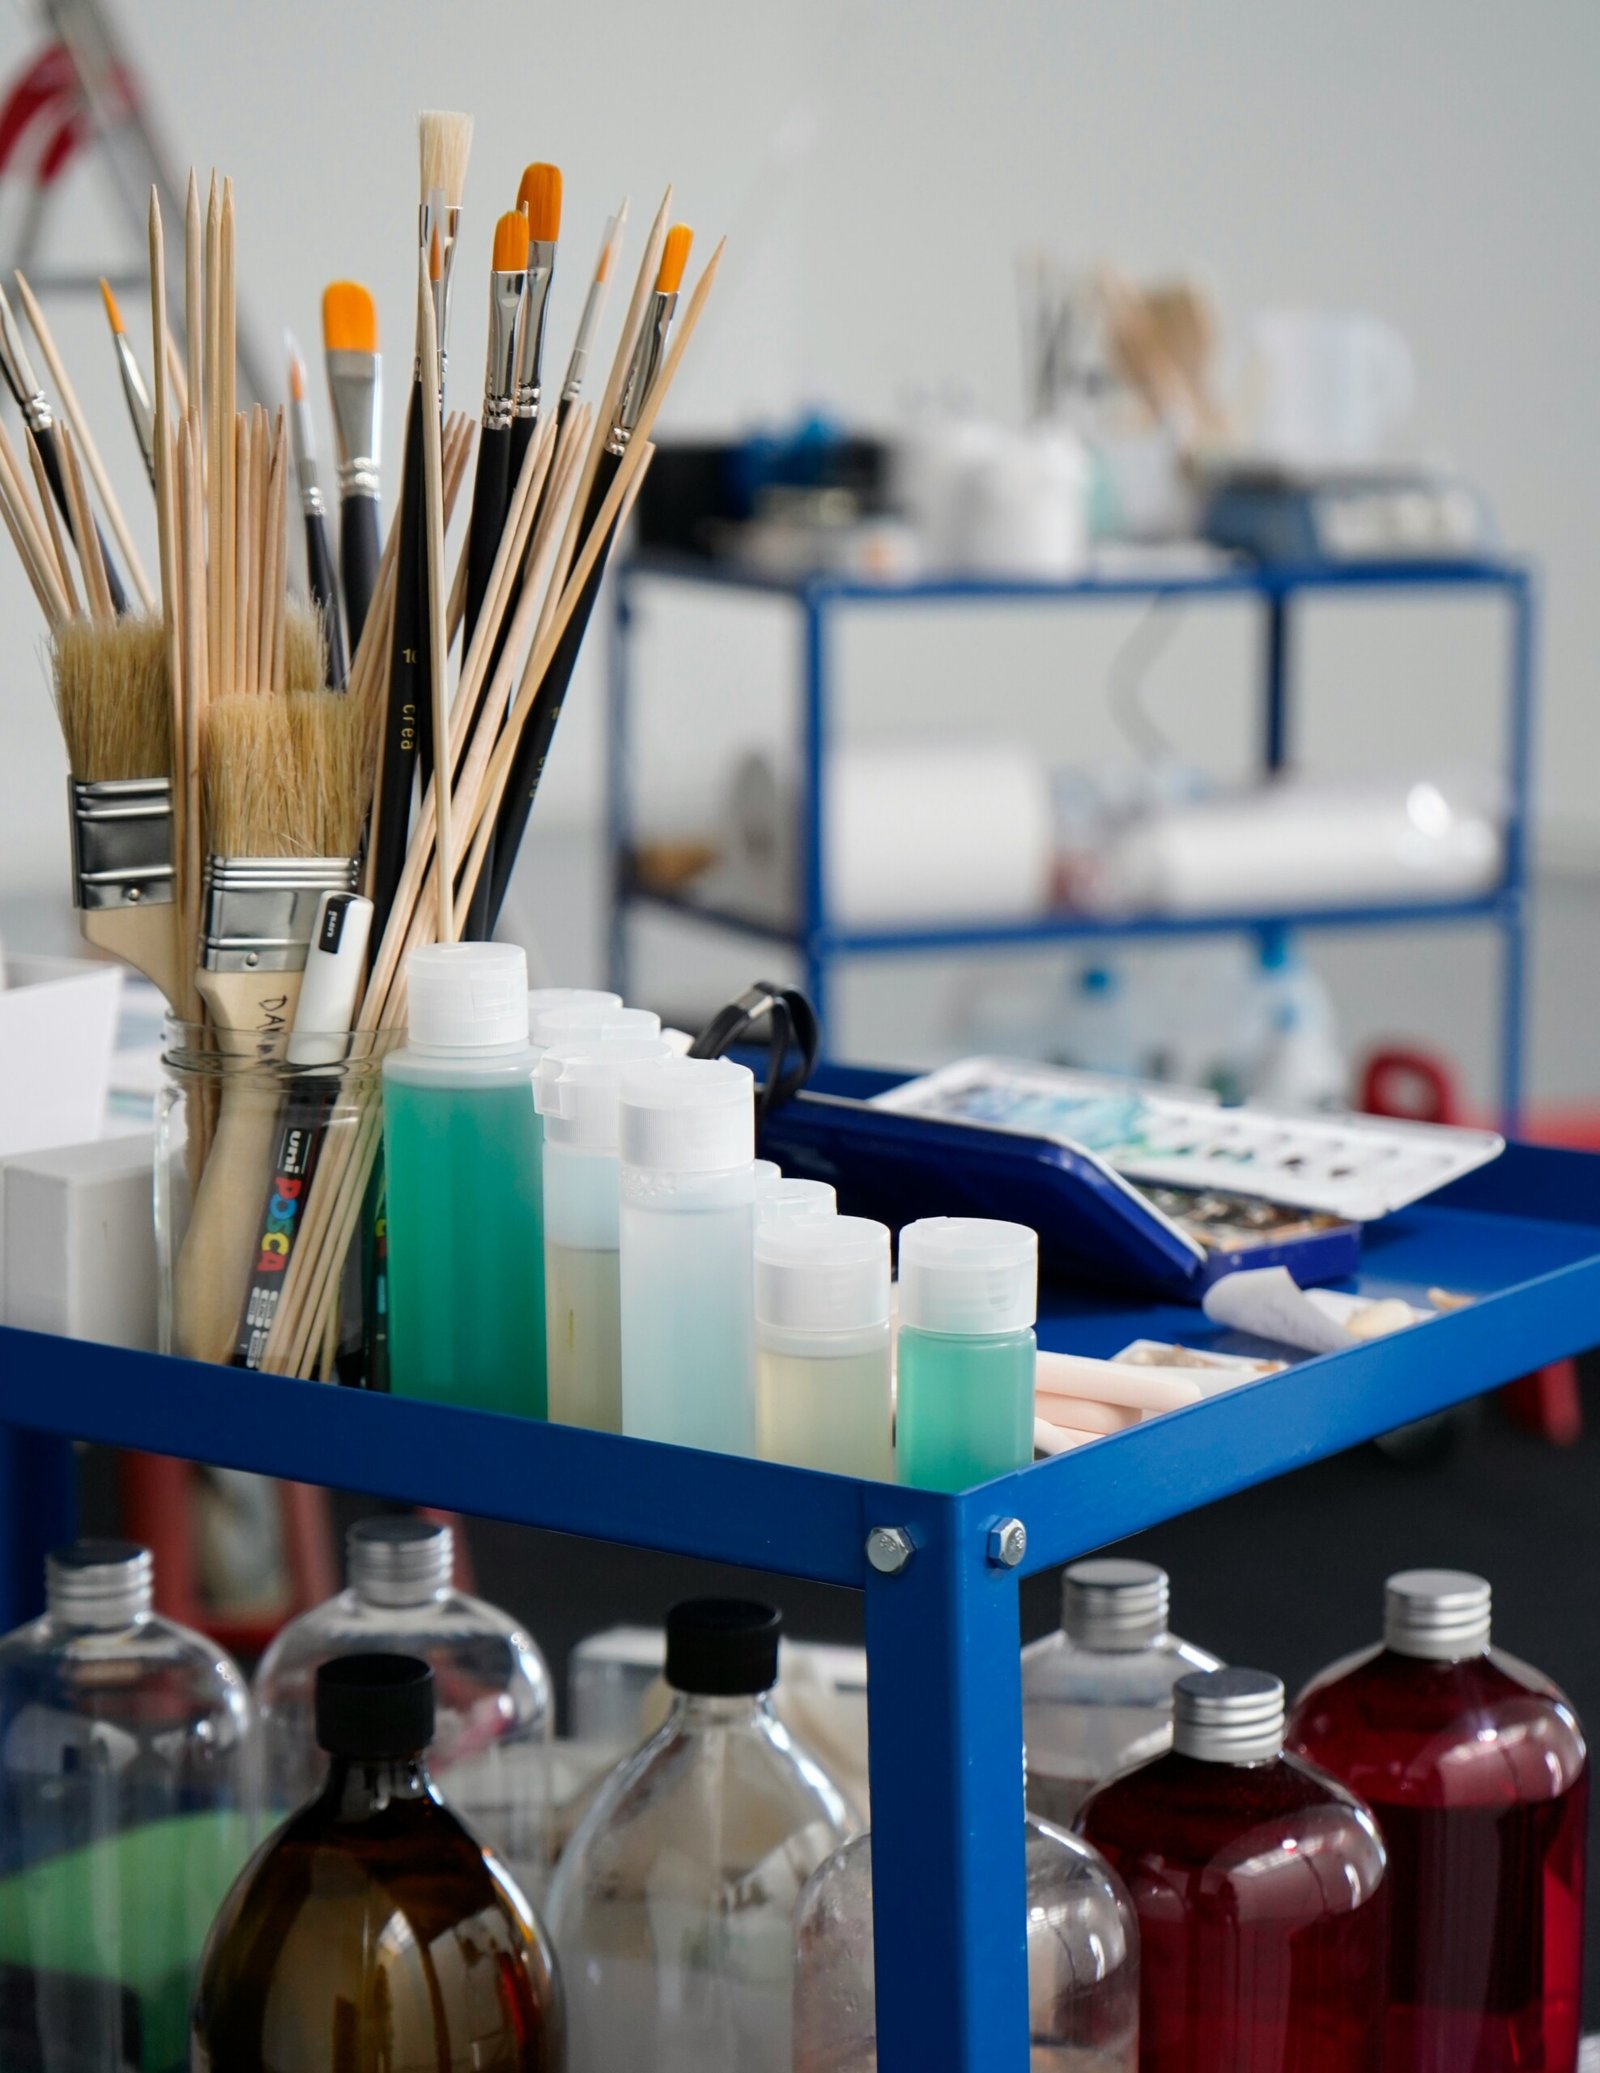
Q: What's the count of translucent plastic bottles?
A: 9